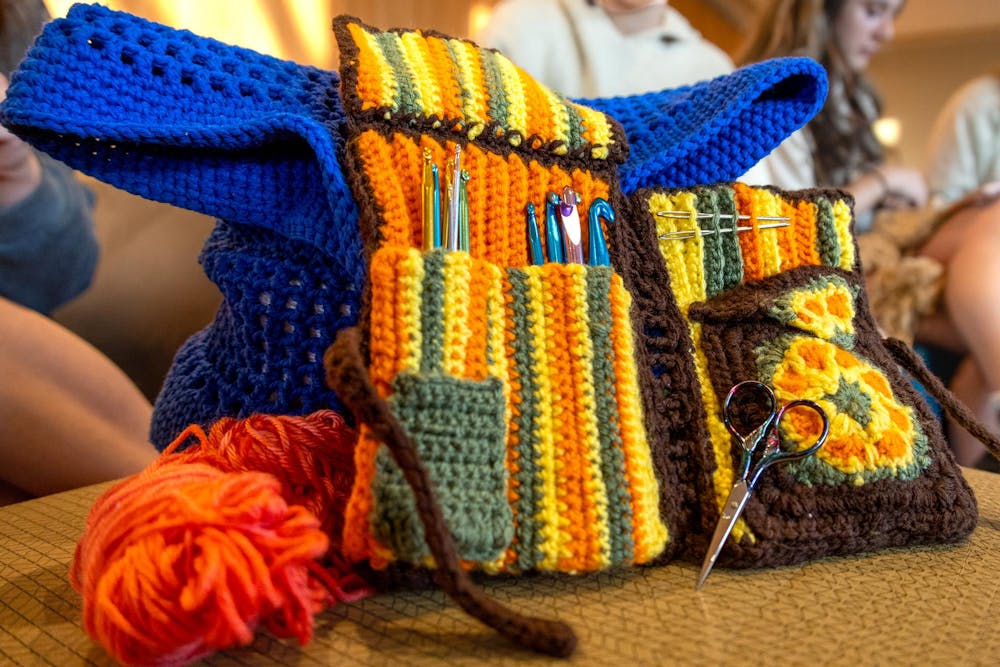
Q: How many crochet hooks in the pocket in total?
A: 10